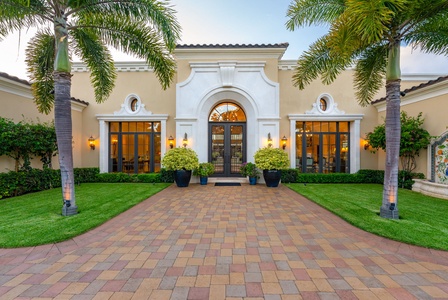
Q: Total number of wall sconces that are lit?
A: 6